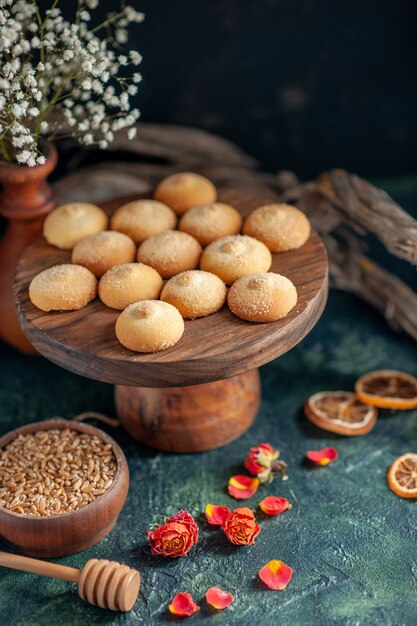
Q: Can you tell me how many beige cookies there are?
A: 13